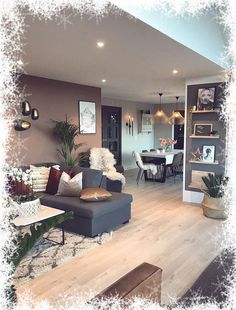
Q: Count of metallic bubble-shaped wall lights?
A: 3